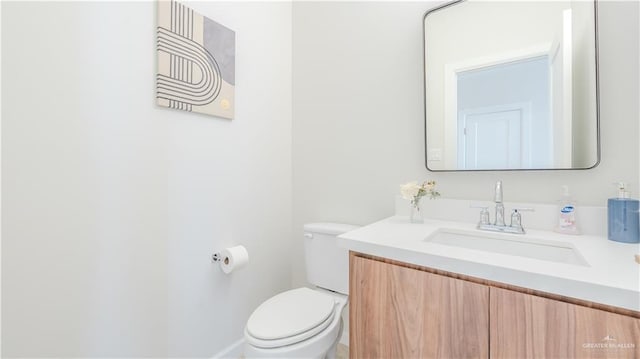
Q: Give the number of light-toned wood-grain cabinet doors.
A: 2